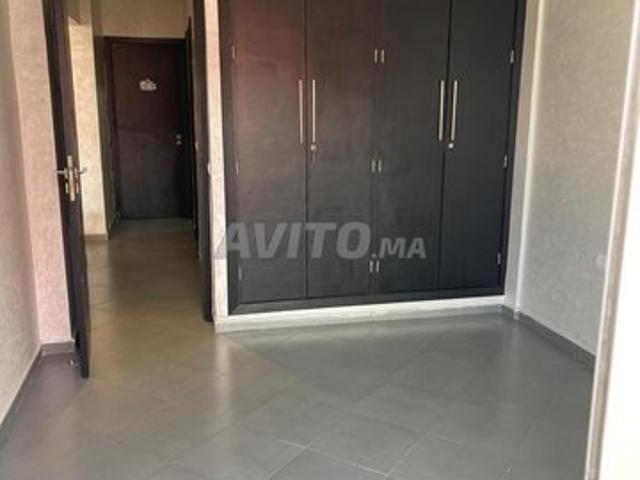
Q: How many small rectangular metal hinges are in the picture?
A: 12